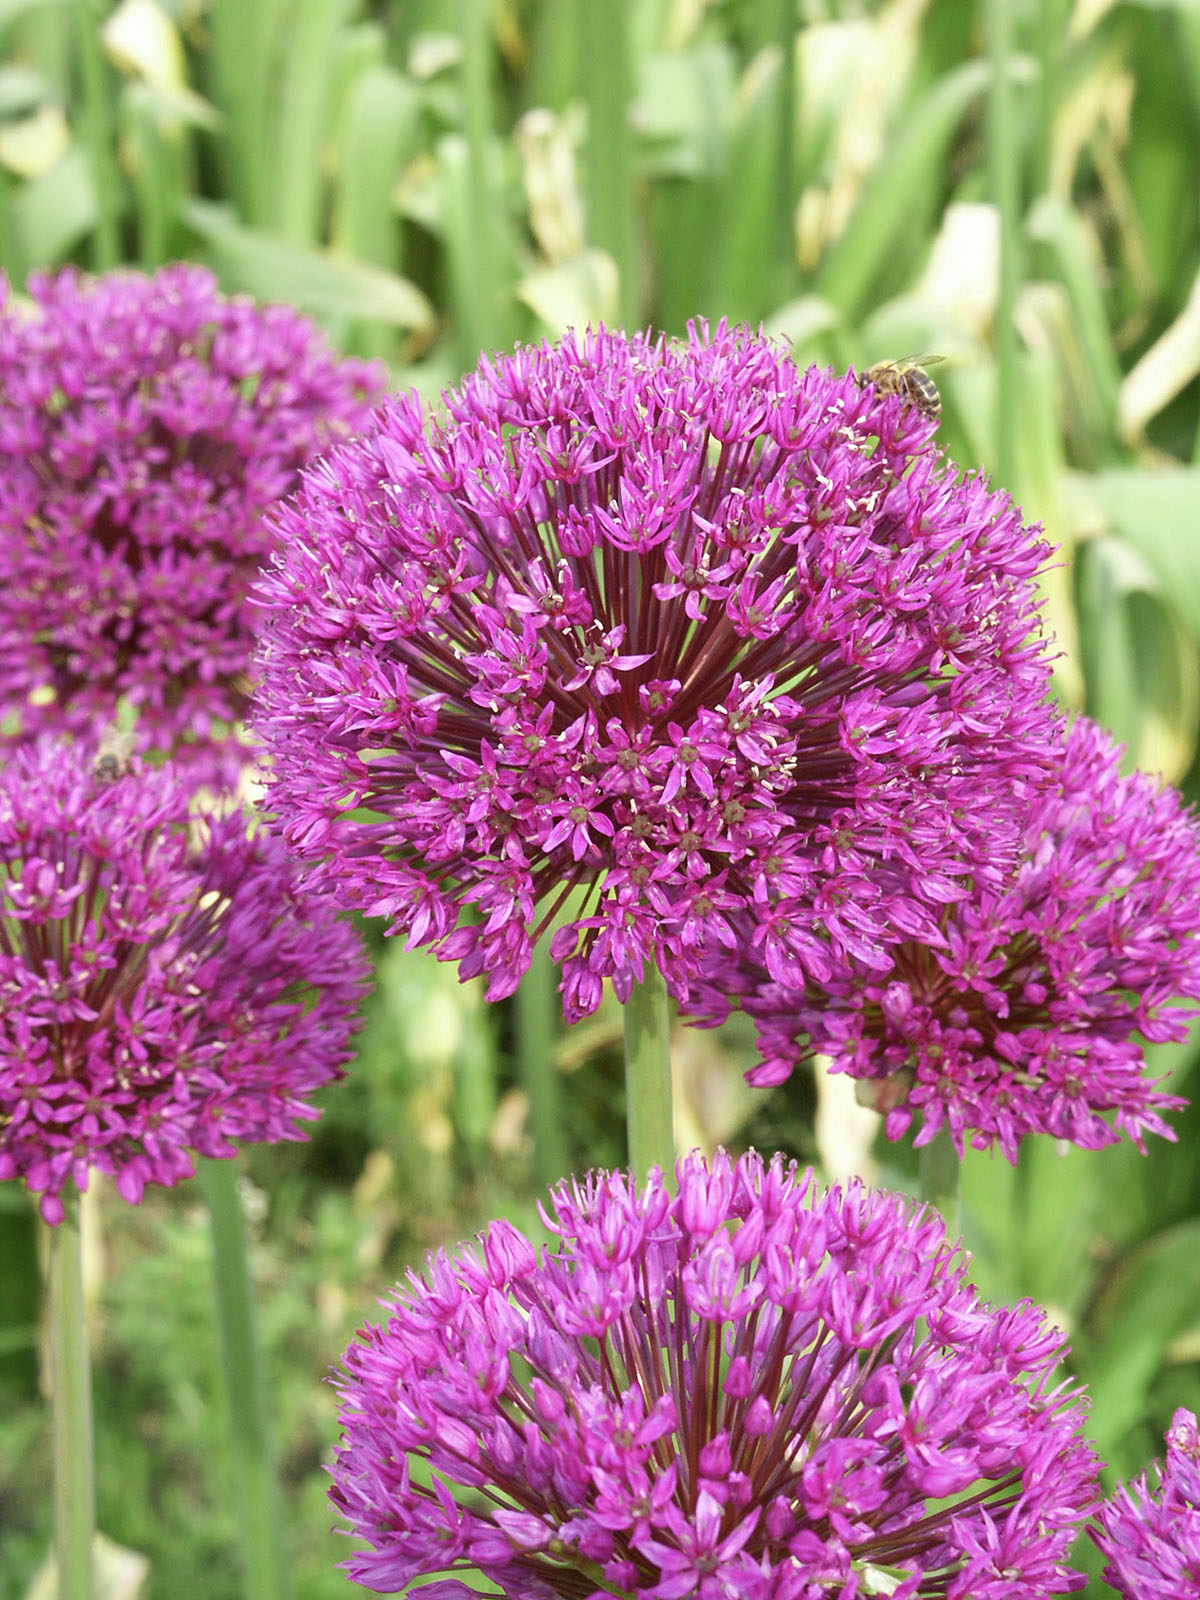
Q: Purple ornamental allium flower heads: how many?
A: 6